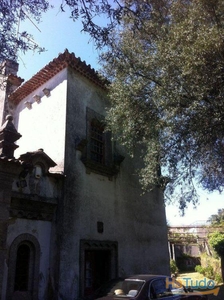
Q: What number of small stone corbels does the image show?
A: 3